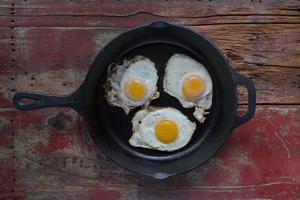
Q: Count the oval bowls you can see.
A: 0